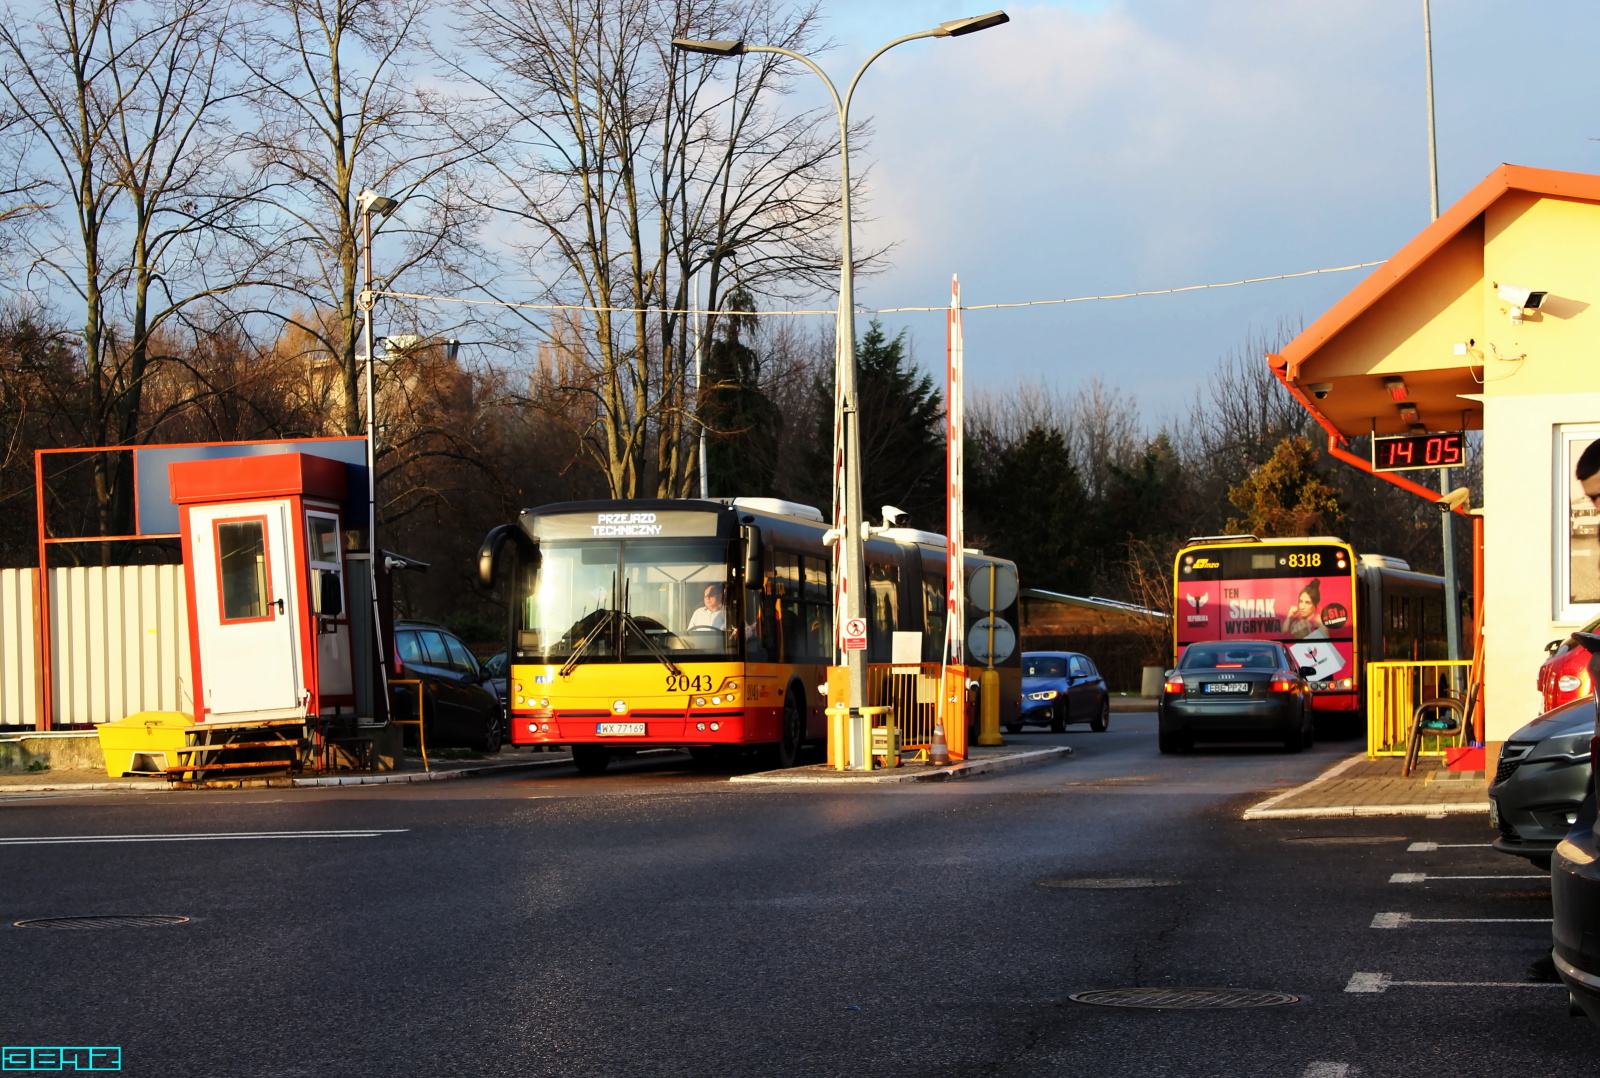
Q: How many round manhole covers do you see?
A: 4